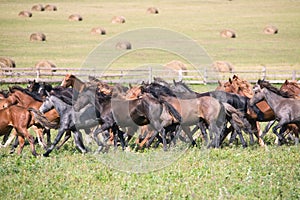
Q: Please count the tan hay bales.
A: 15